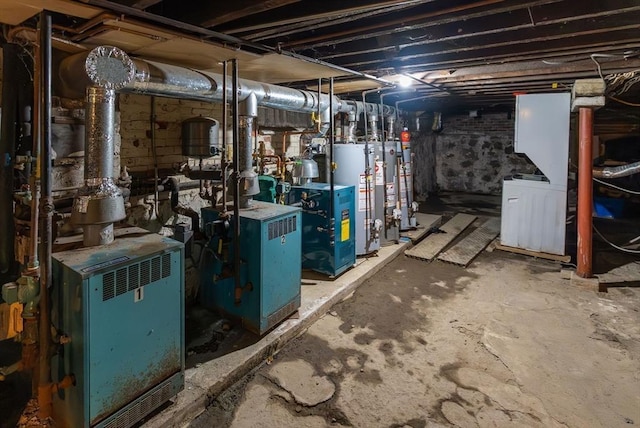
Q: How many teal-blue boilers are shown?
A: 3